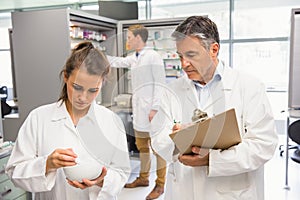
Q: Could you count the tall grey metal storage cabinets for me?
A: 2